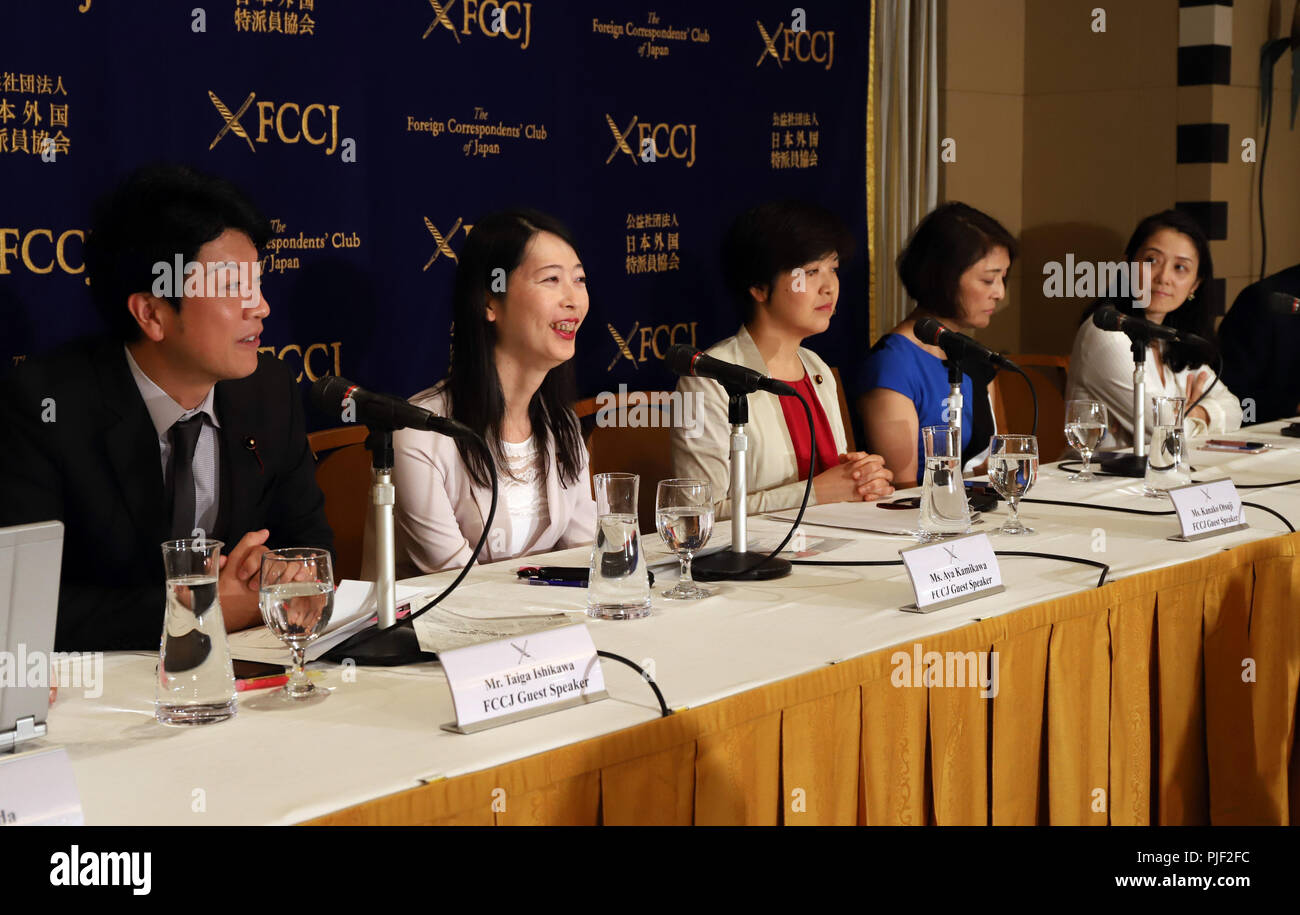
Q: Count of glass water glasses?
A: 4